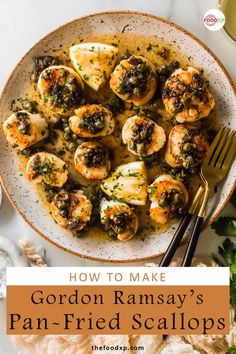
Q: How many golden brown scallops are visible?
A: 12